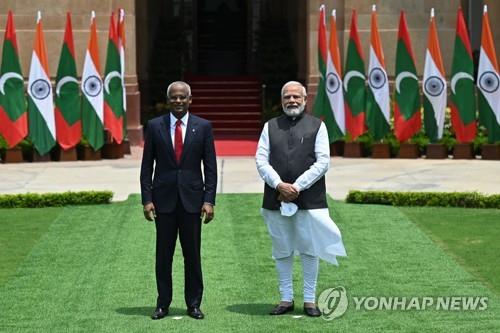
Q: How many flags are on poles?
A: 14